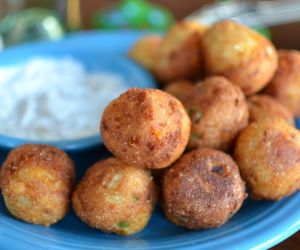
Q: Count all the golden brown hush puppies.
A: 12